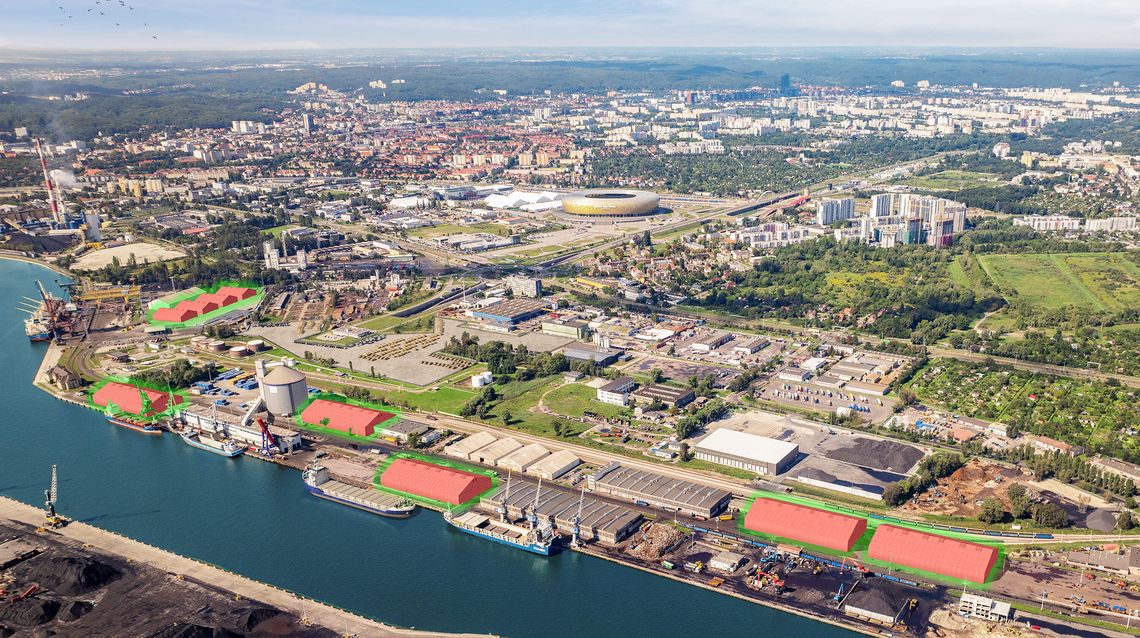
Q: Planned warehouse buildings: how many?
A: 9